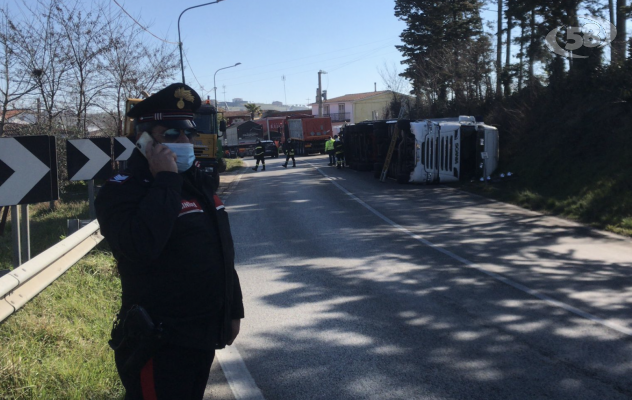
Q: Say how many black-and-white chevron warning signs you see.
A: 3